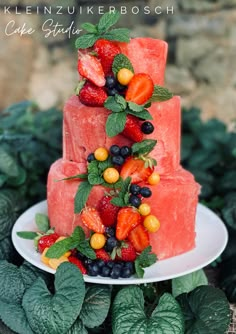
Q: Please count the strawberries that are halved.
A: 6